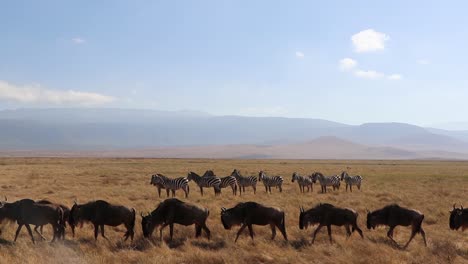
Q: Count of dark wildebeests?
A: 8